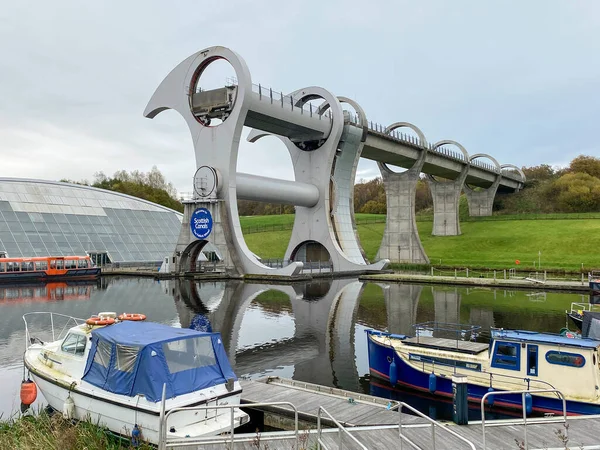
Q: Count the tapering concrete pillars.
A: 3